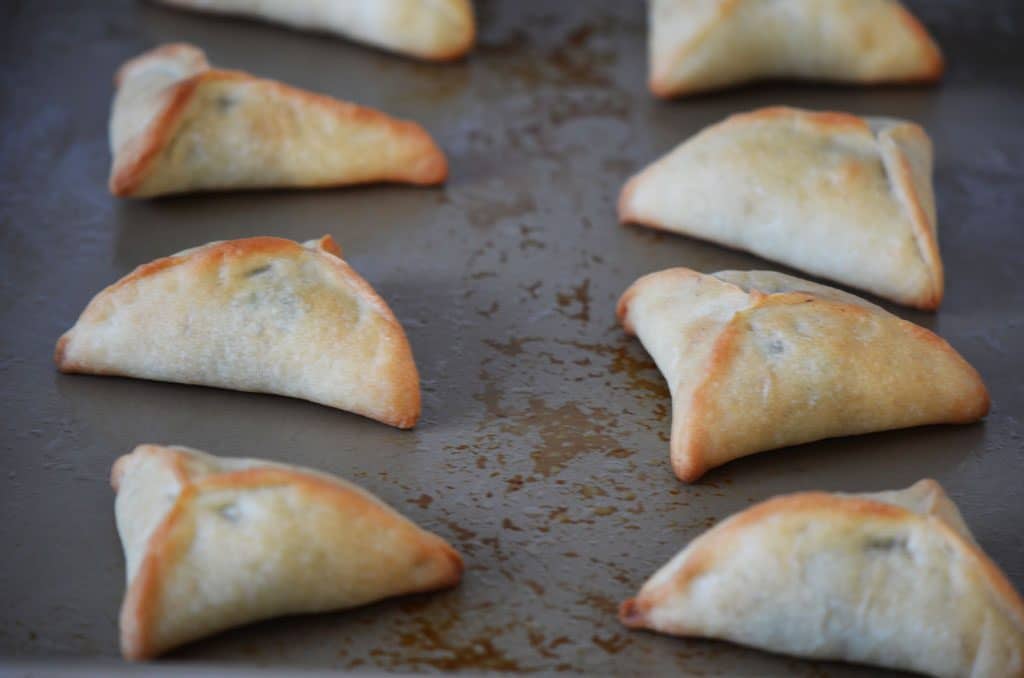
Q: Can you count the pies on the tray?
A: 8